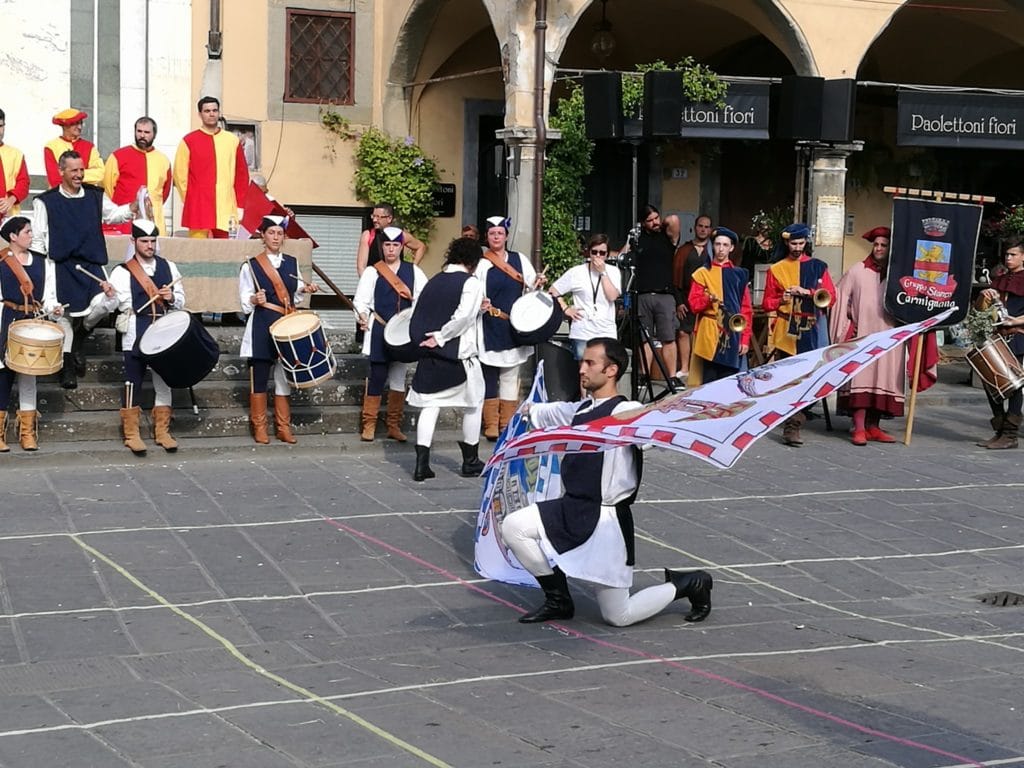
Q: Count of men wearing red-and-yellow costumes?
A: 4